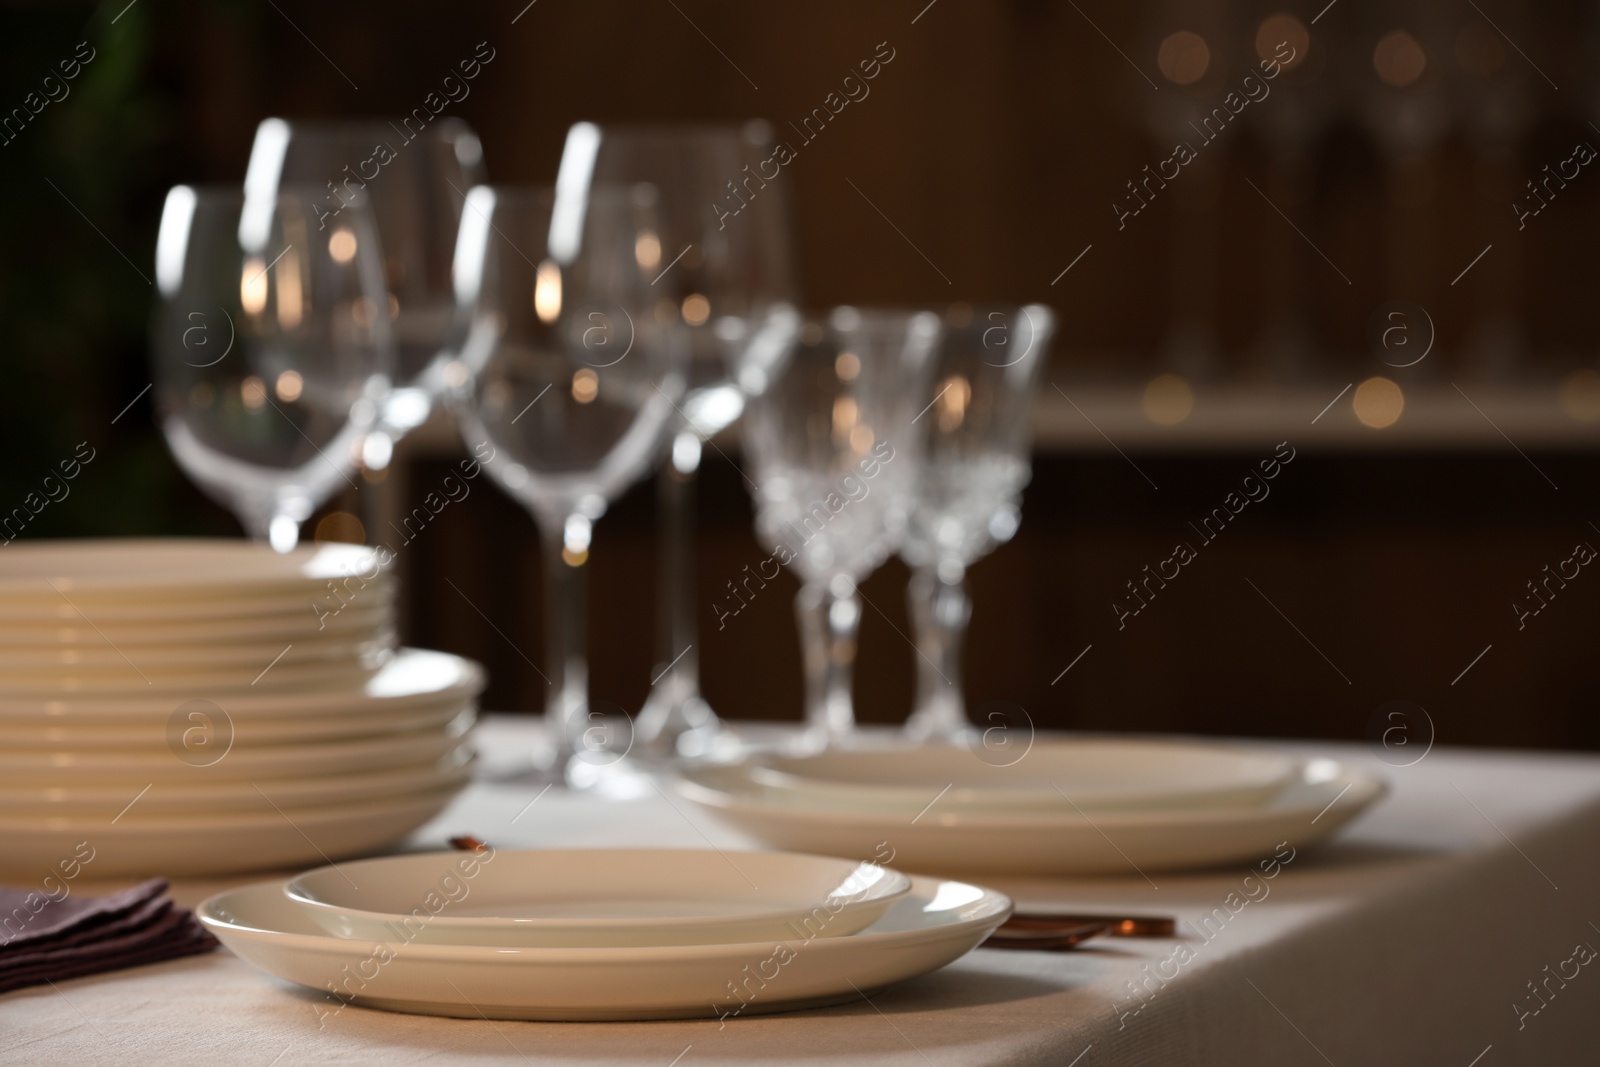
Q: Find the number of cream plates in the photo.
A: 14